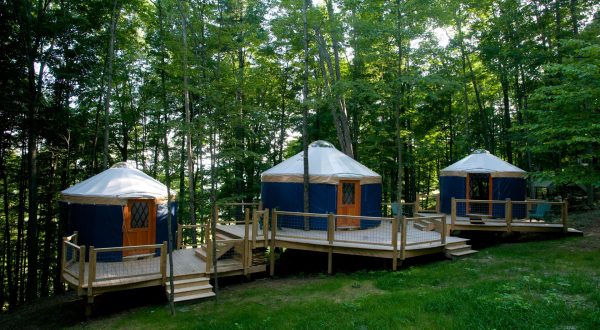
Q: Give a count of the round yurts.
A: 3